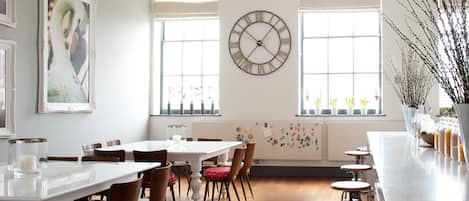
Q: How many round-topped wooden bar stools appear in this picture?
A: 3